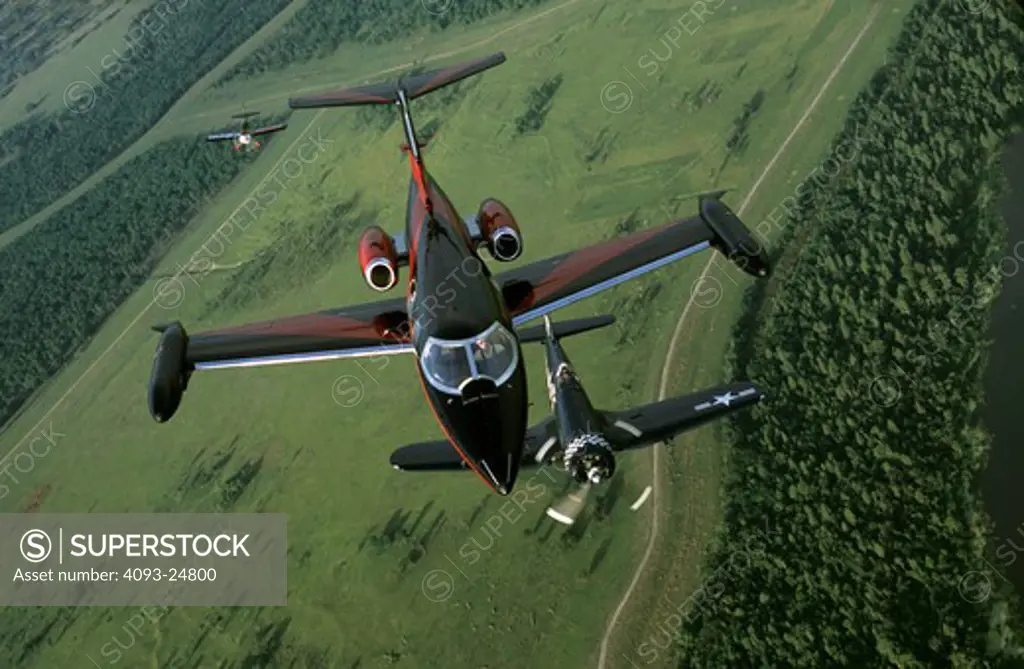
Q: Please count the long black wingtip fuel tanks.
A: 2